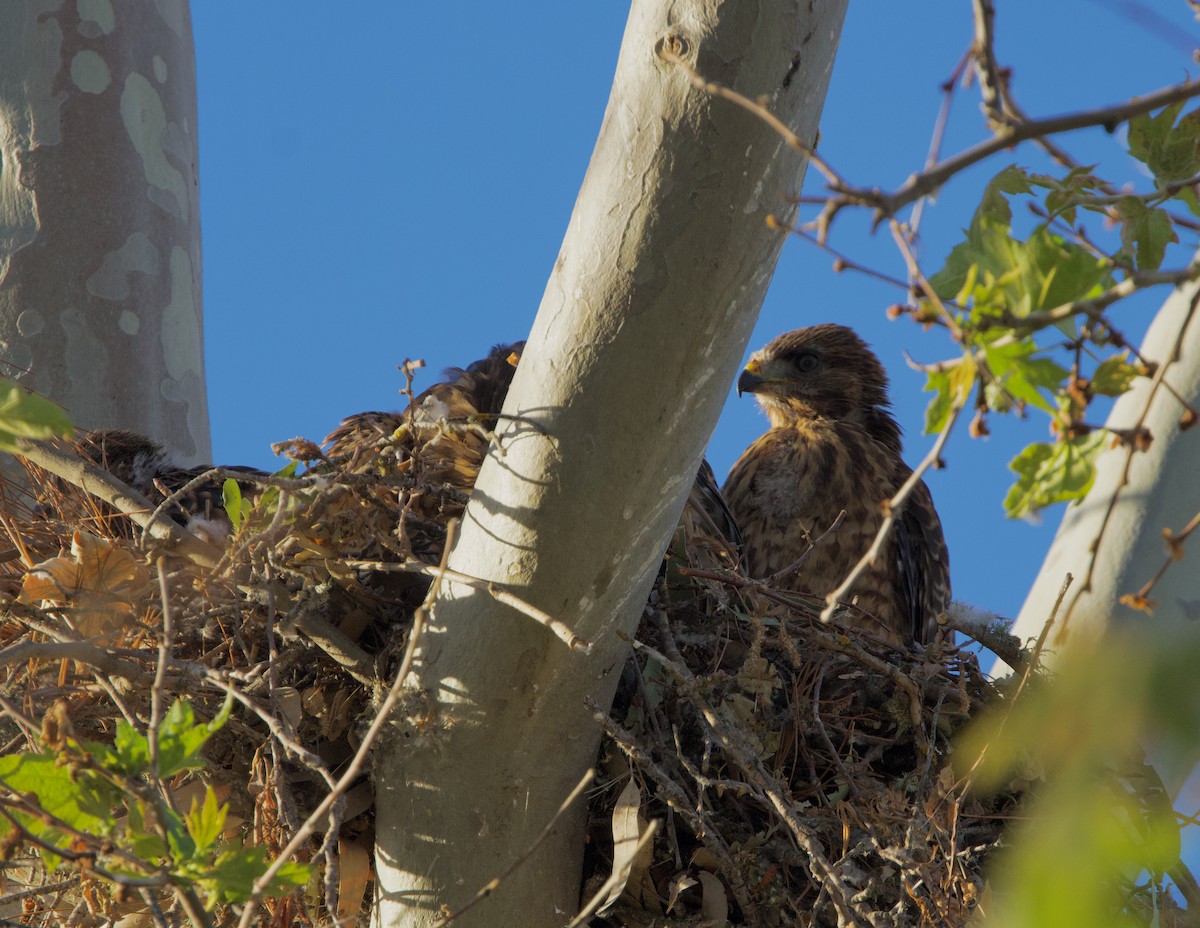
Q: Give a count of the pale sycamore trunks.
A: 3